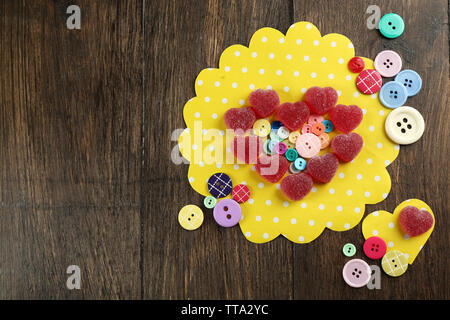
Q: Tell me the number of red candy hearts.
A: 11